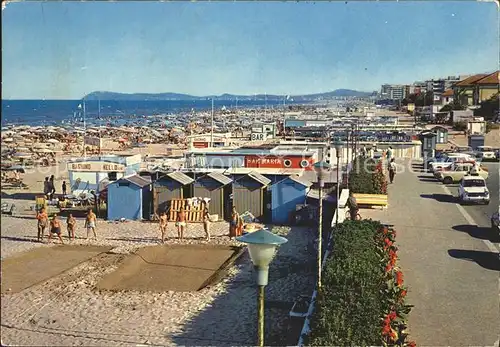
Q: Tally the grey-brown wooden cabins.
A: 3